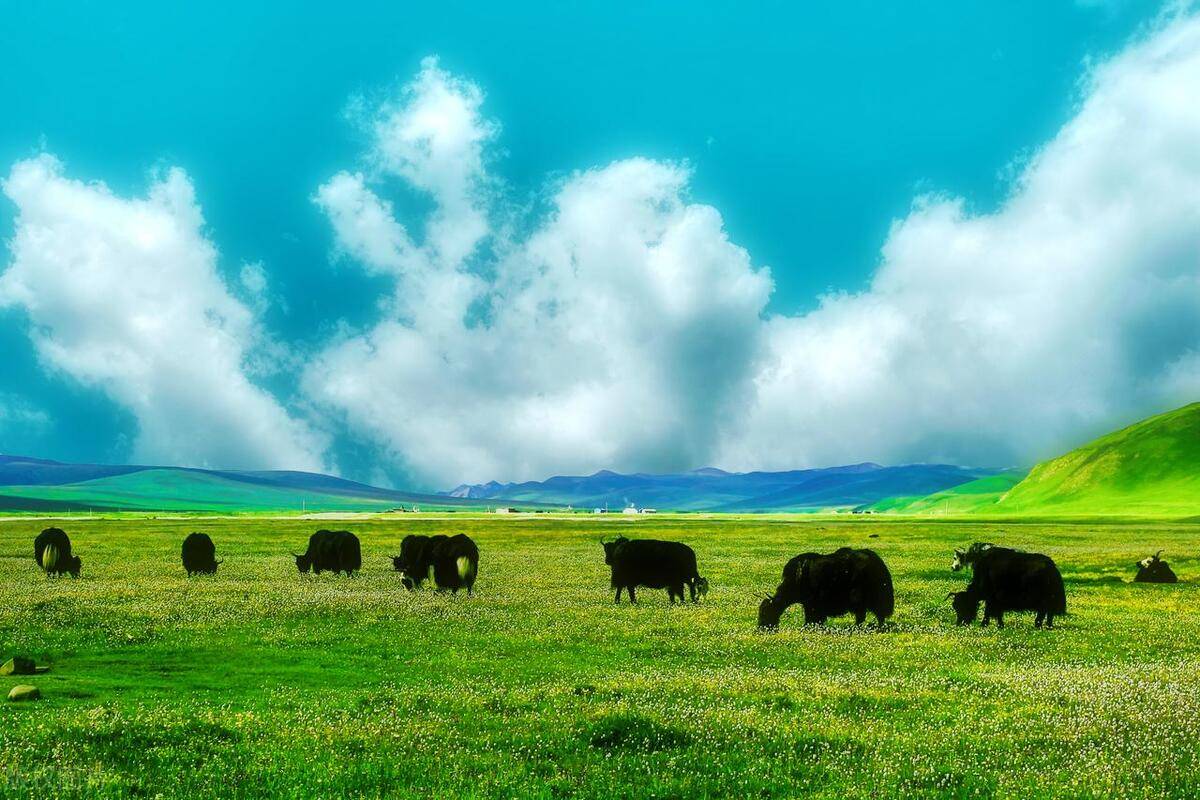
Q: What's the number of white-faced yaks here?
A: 2